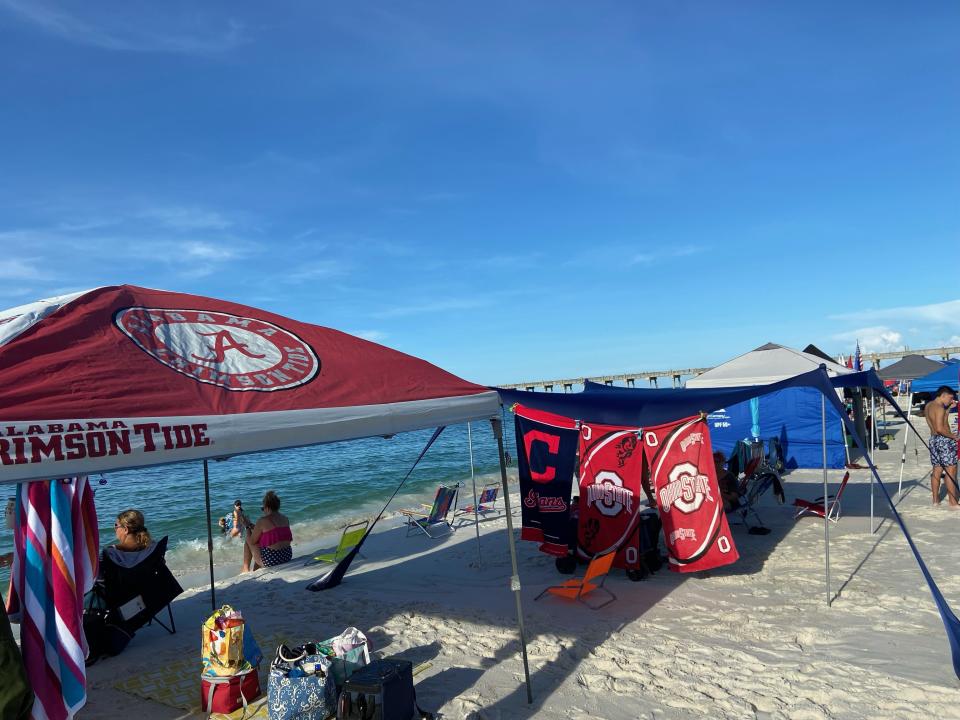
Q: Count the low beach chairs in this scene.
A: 5